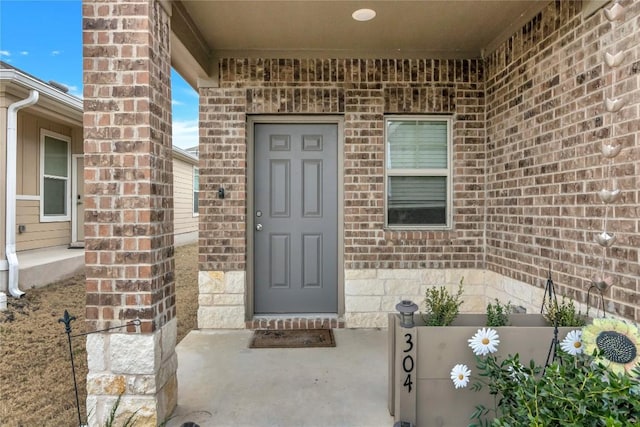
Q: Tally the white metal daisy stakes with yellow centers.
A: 3